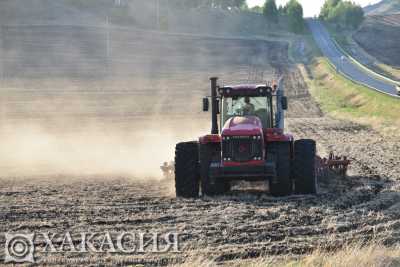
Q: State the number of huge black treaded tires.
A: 4